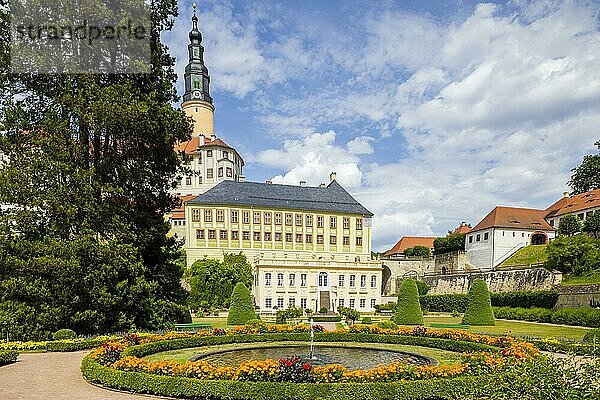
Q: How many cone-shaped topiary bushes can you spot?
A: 3